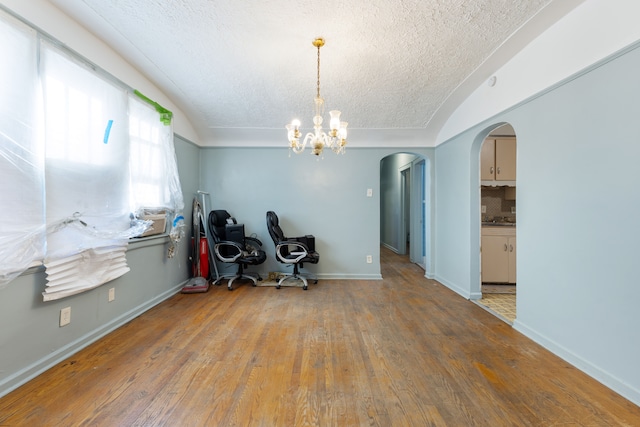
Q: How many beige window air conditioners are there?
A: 1